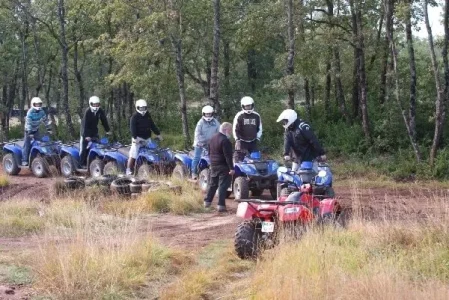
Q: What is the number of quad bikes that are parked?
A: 7